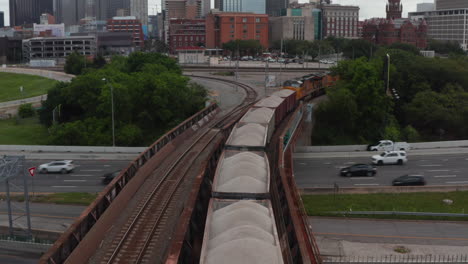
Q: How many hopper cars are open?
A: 6